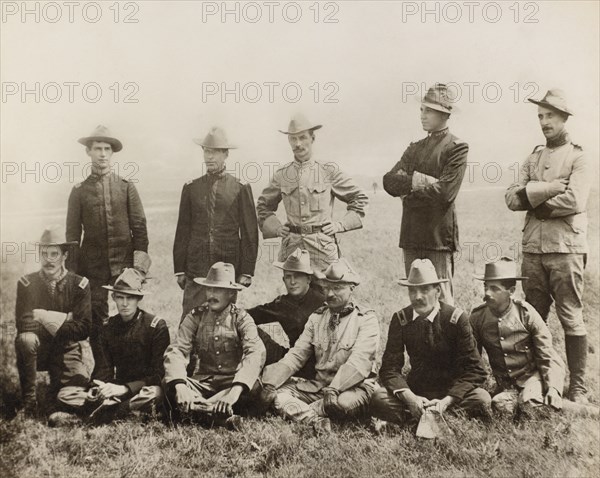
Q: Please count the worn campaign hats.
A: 12